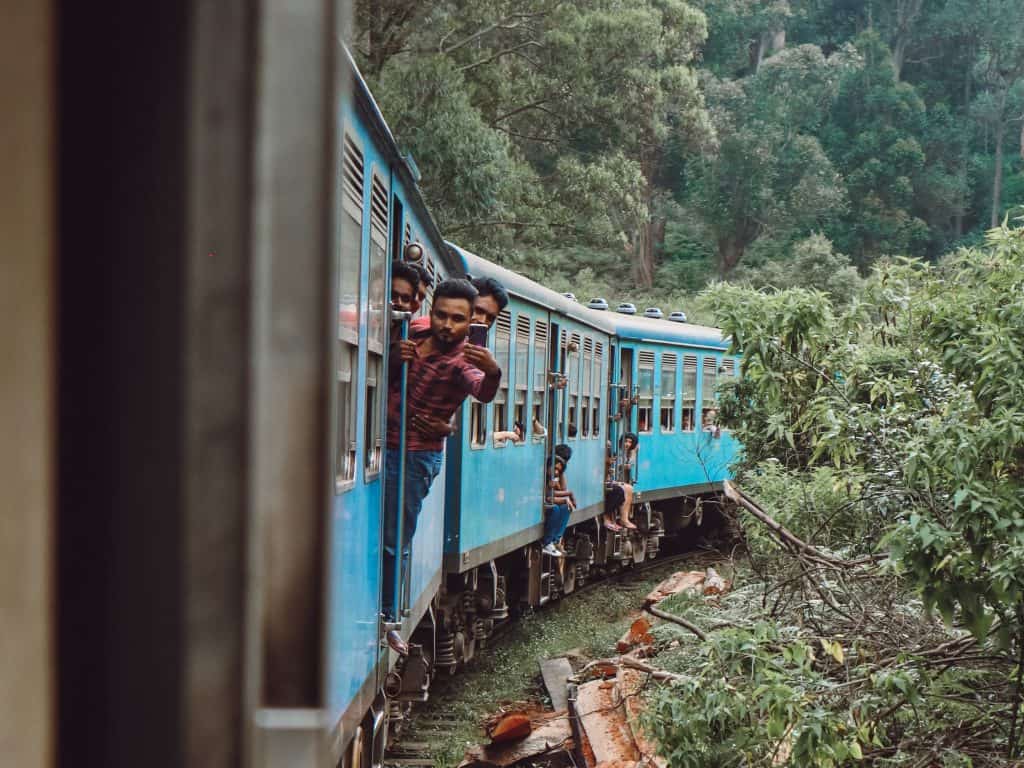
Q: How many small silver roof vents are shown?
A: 5